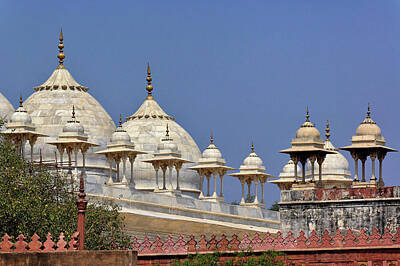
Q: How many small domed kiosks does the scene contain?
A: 9